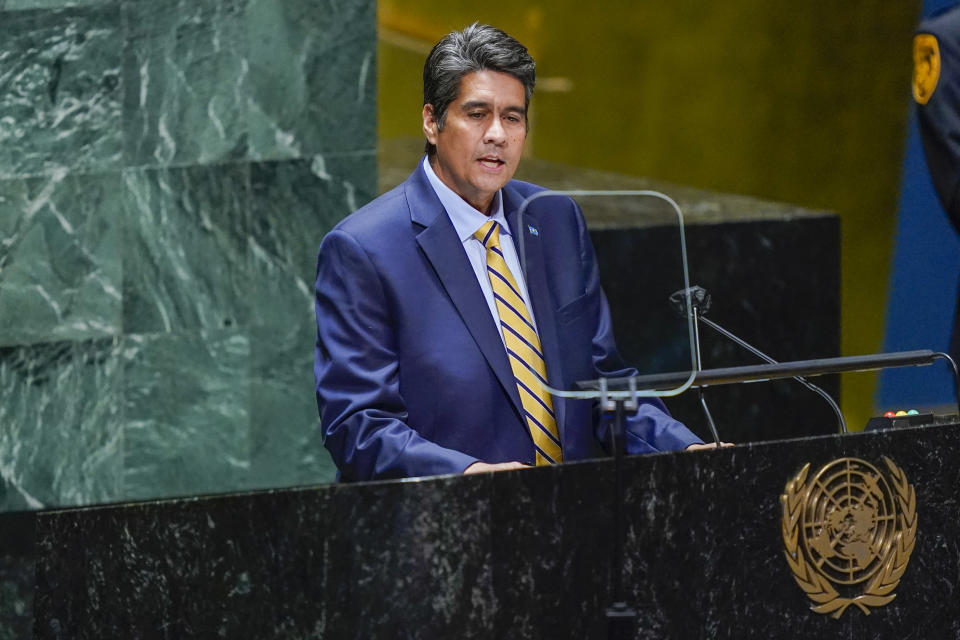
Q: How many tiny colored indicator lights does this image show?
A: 3